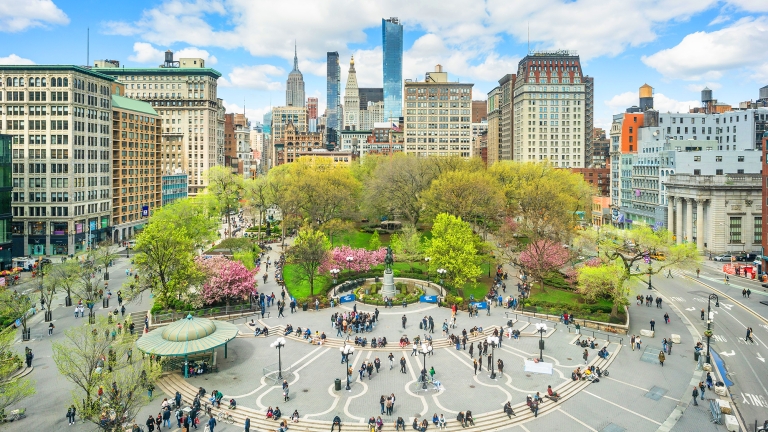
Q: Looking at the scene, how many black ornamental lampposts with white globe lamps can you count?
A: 9